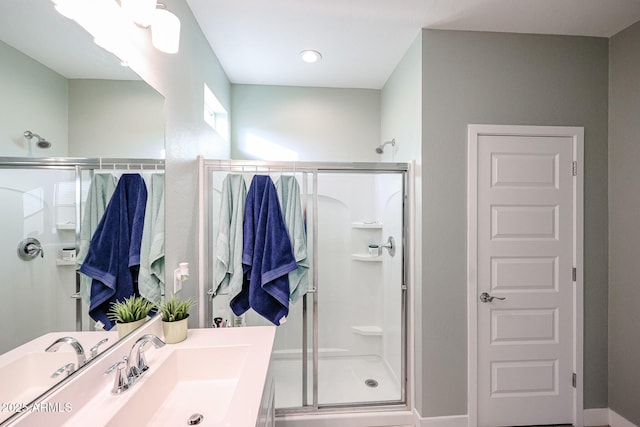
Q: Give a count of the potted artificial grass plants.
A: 1